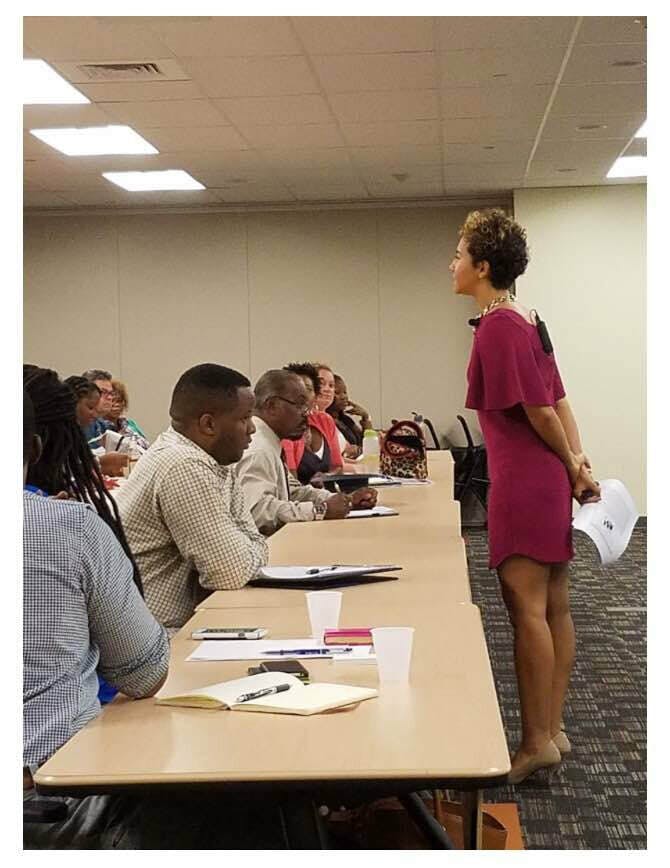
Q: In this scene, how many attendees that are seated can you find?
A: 10